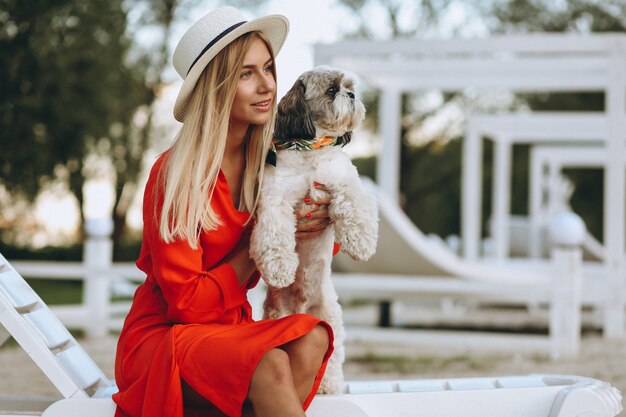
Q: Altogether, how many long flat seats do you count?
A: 1